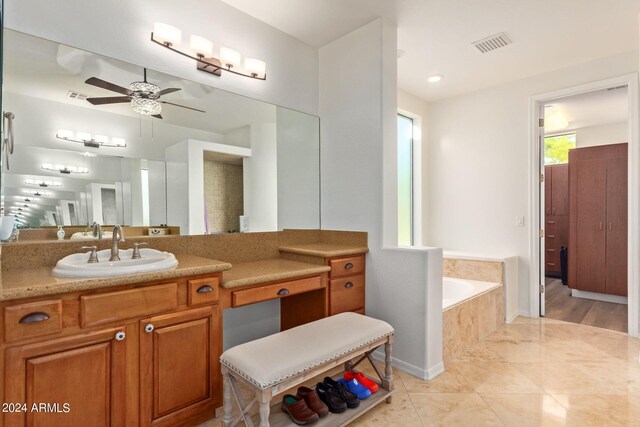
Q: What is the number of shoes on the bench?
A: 6